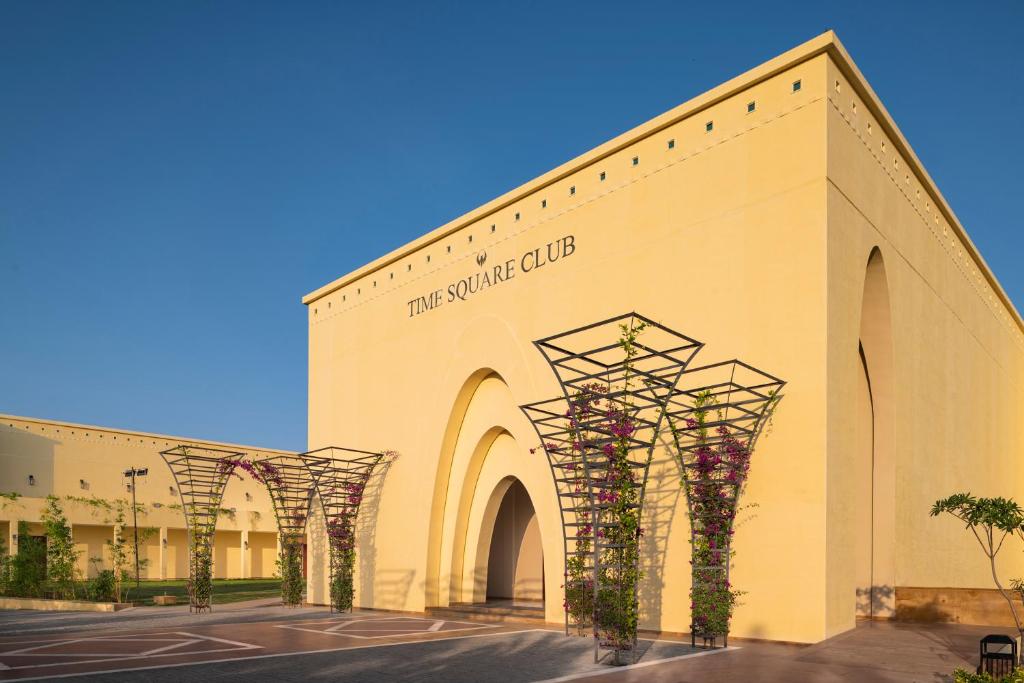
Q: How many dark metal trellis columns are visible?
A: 6